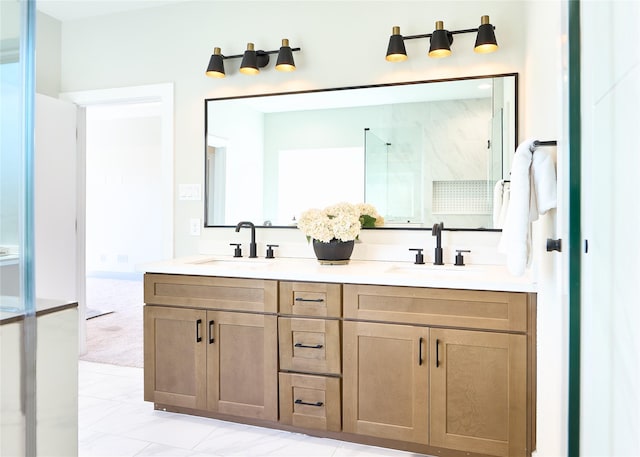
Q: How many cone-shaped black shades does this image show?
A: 6